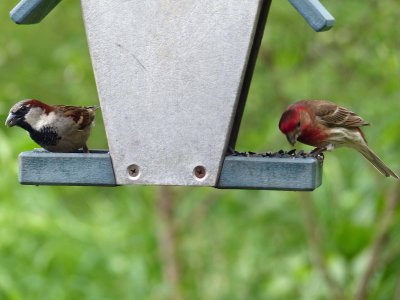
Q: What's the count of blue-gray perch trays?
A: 2